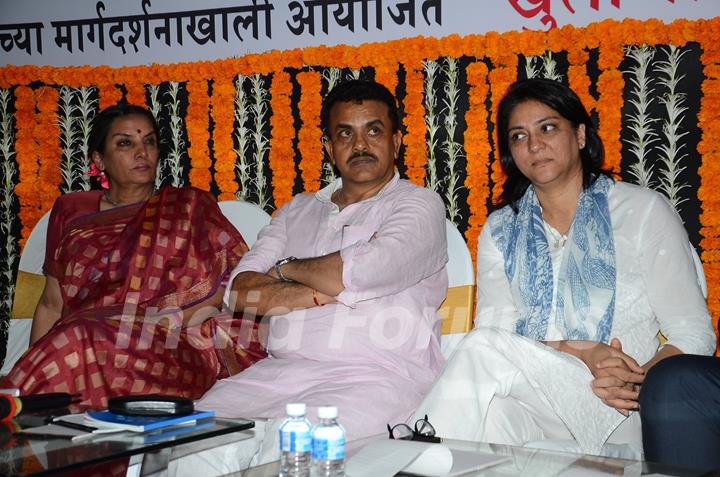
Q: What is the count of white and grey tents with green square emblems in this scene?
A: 0